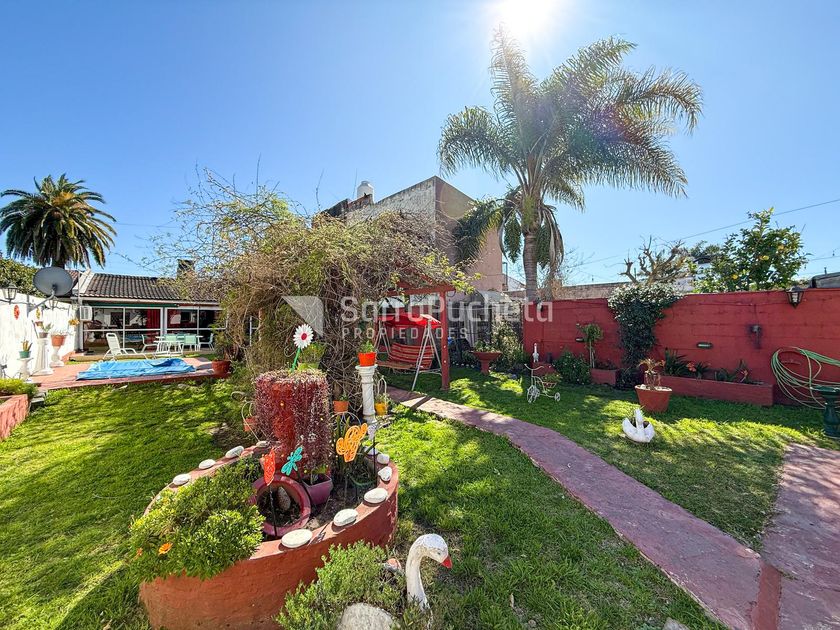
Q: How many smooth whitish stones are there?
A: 10